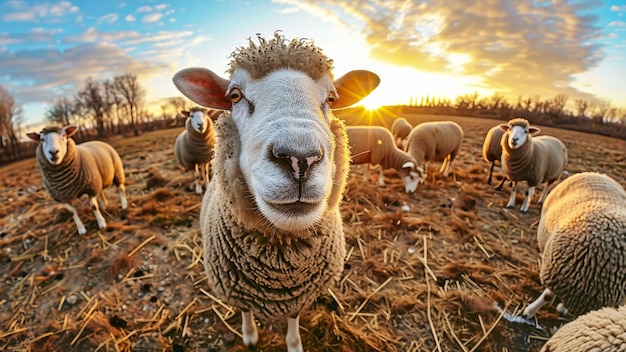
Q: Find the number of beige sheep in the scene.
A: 10